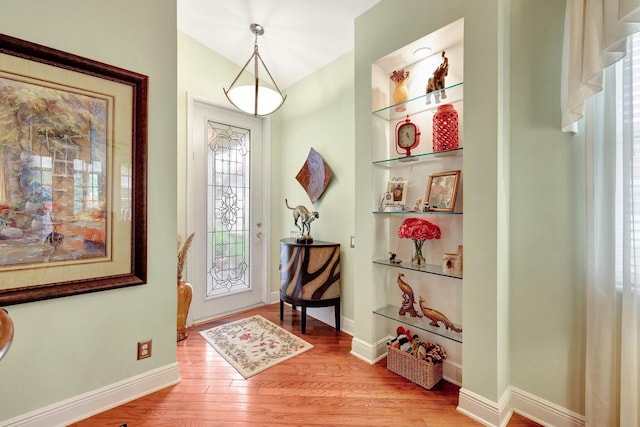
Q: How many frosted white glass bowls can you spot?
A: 1